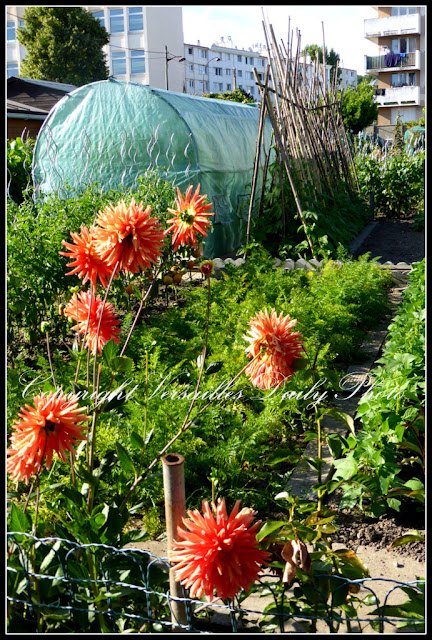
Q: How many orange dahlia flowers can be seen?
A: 7